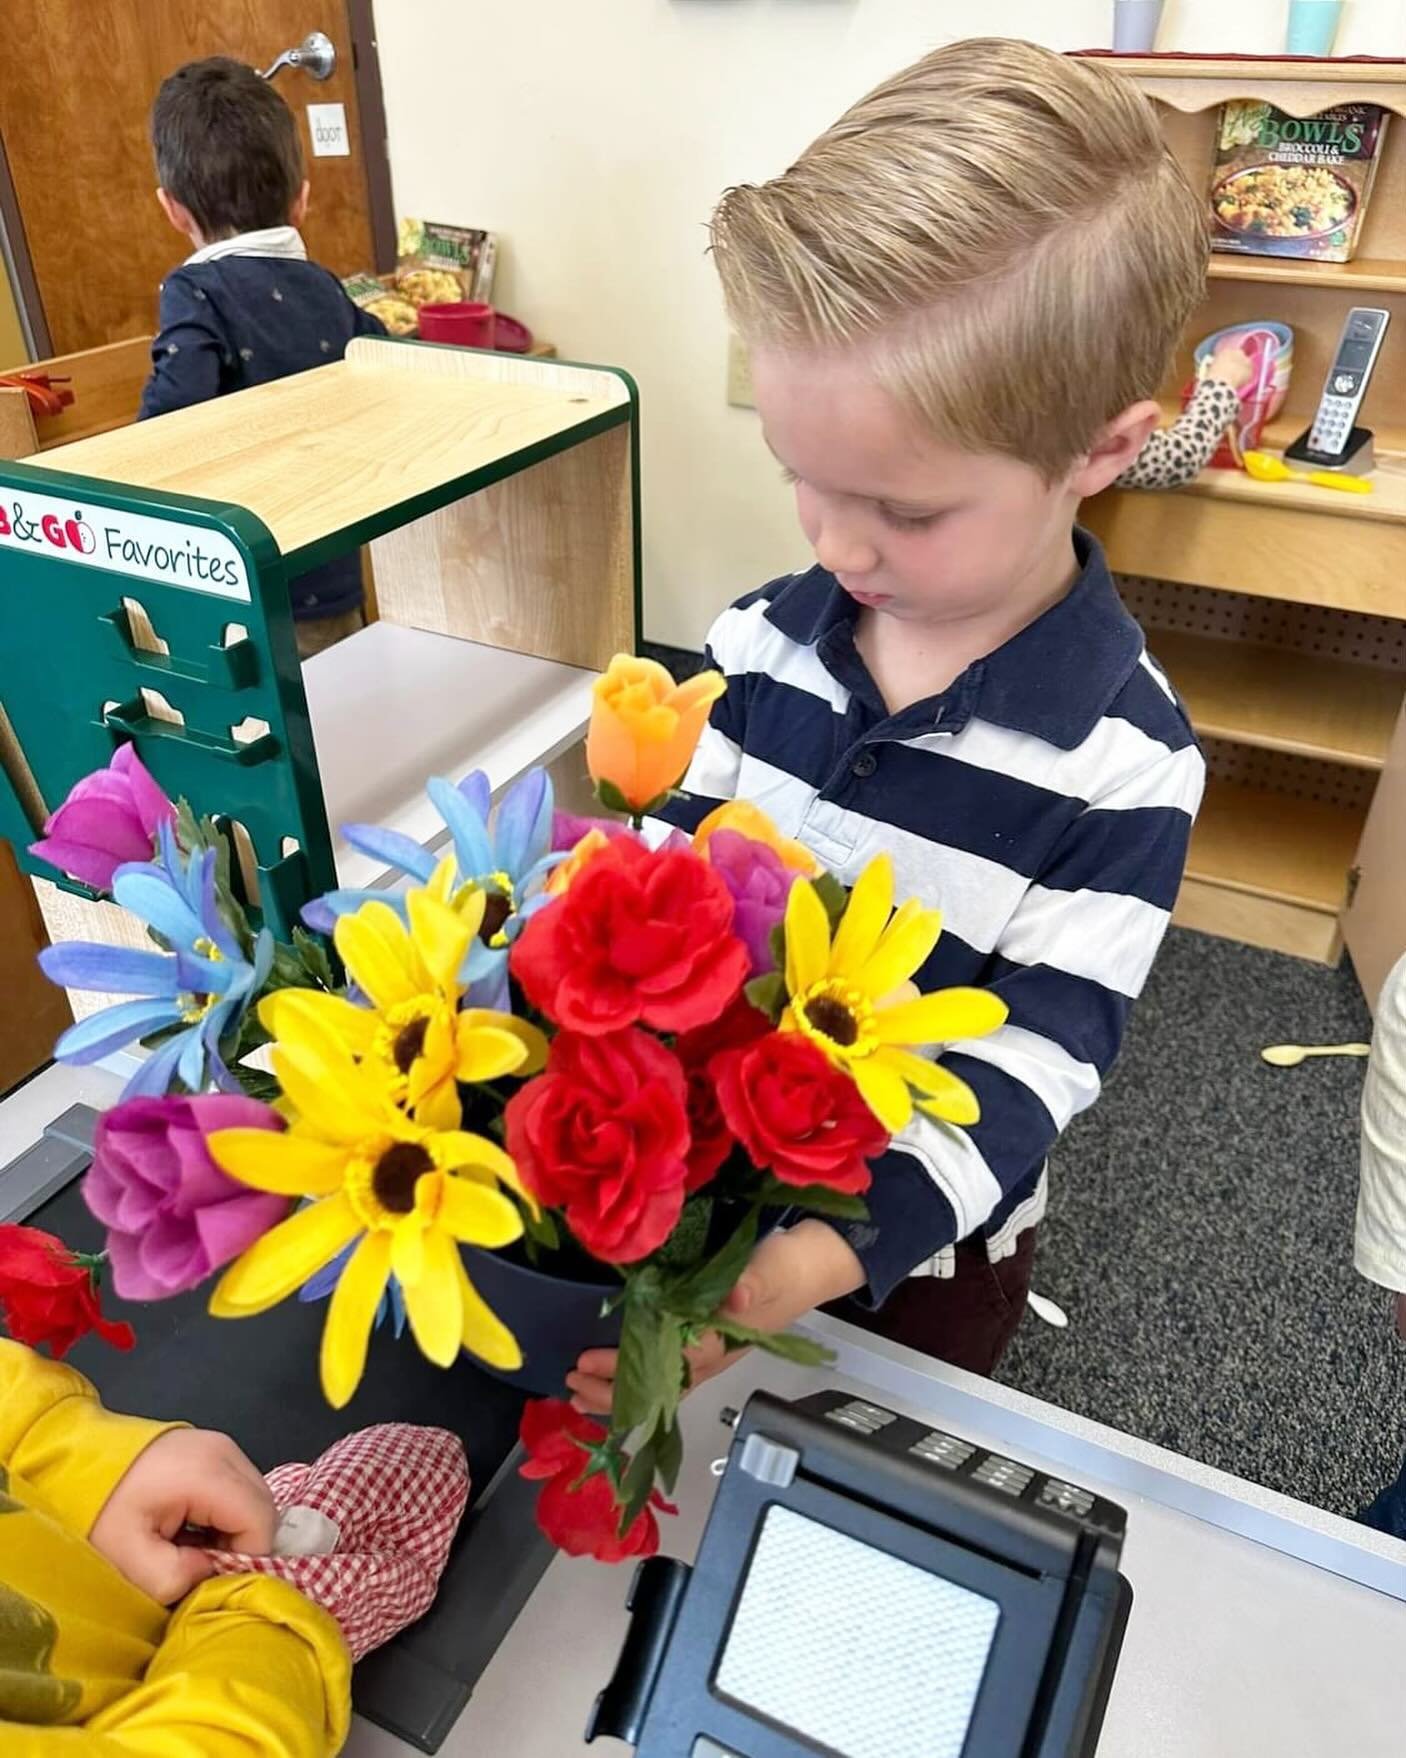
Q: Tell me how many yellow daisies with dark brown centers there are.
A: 3